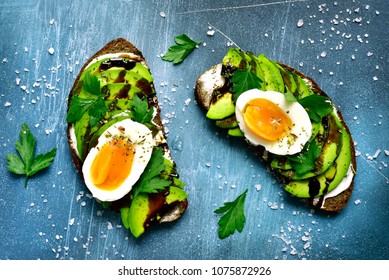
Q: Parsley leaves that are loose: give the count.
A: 3